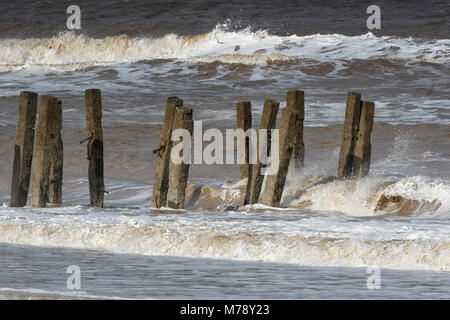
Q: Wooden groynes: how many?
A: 12